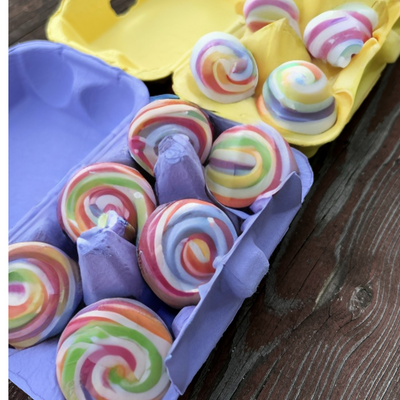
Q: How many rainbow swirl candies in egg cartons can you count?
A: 10